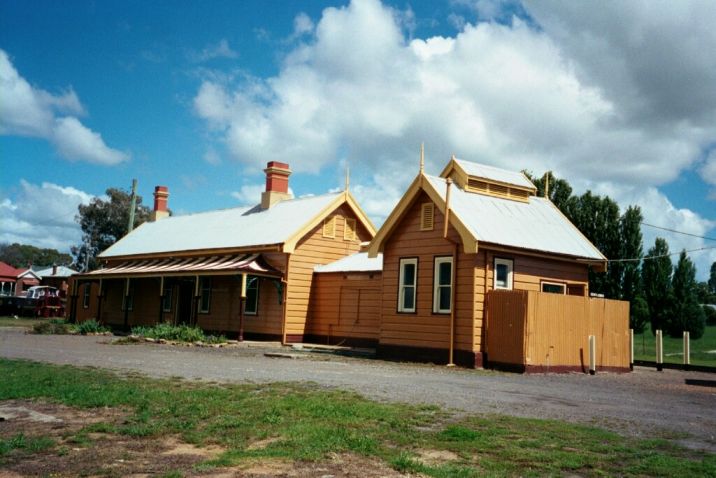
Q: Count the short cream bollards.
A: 4